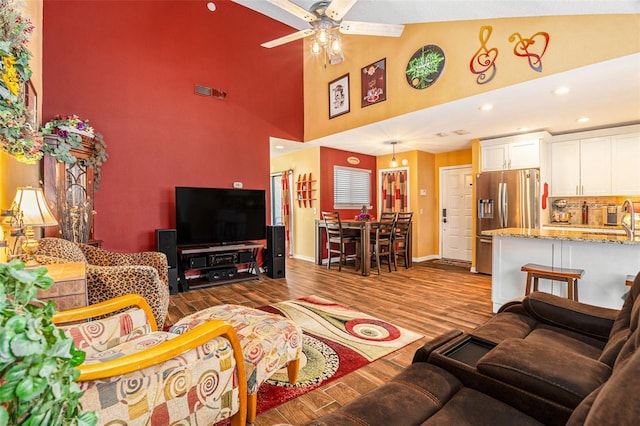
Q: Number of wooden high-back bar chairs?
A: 3